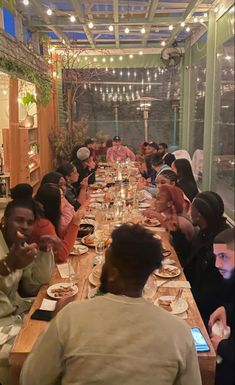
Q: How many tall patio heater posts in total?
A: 3